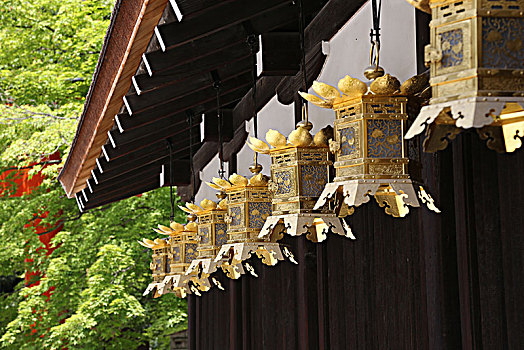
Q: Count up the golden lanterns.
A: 7